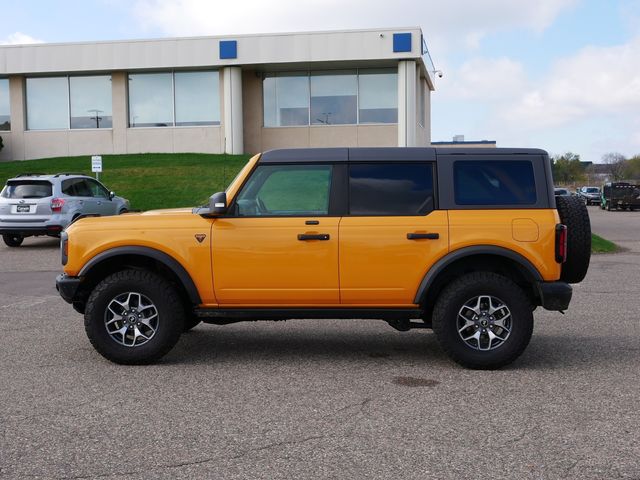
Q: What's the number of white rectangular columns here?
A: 2